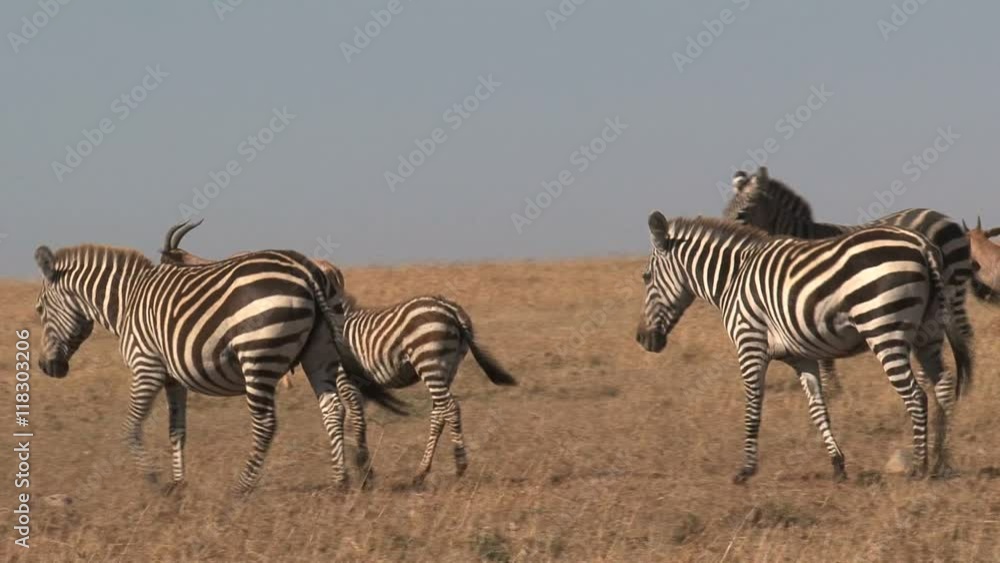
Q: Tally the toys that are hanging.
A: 0